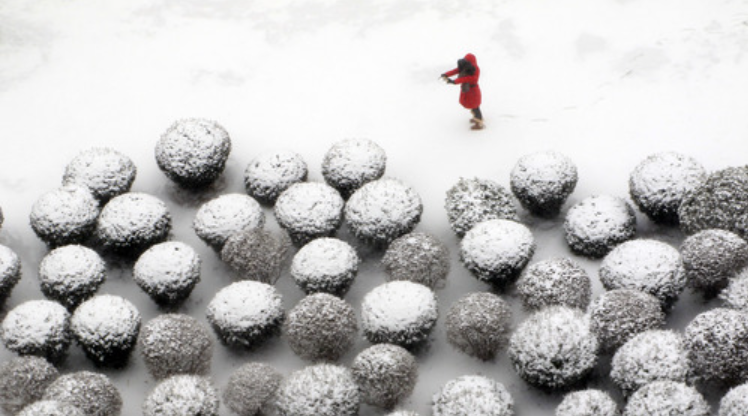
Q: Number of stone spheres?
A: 0